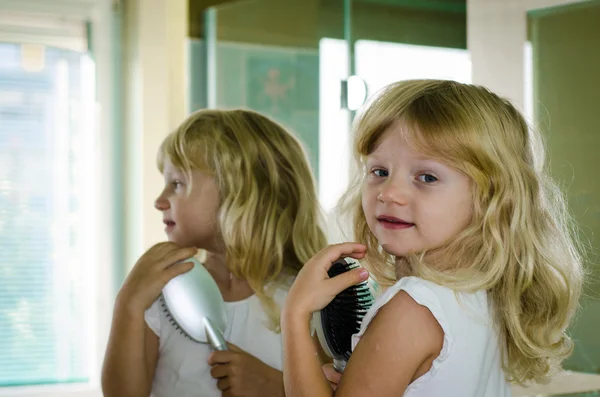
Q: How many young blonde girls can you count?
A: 1